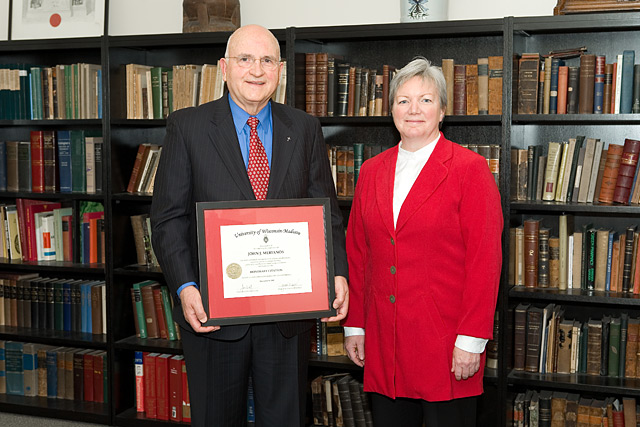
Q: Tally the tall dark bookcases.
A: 4